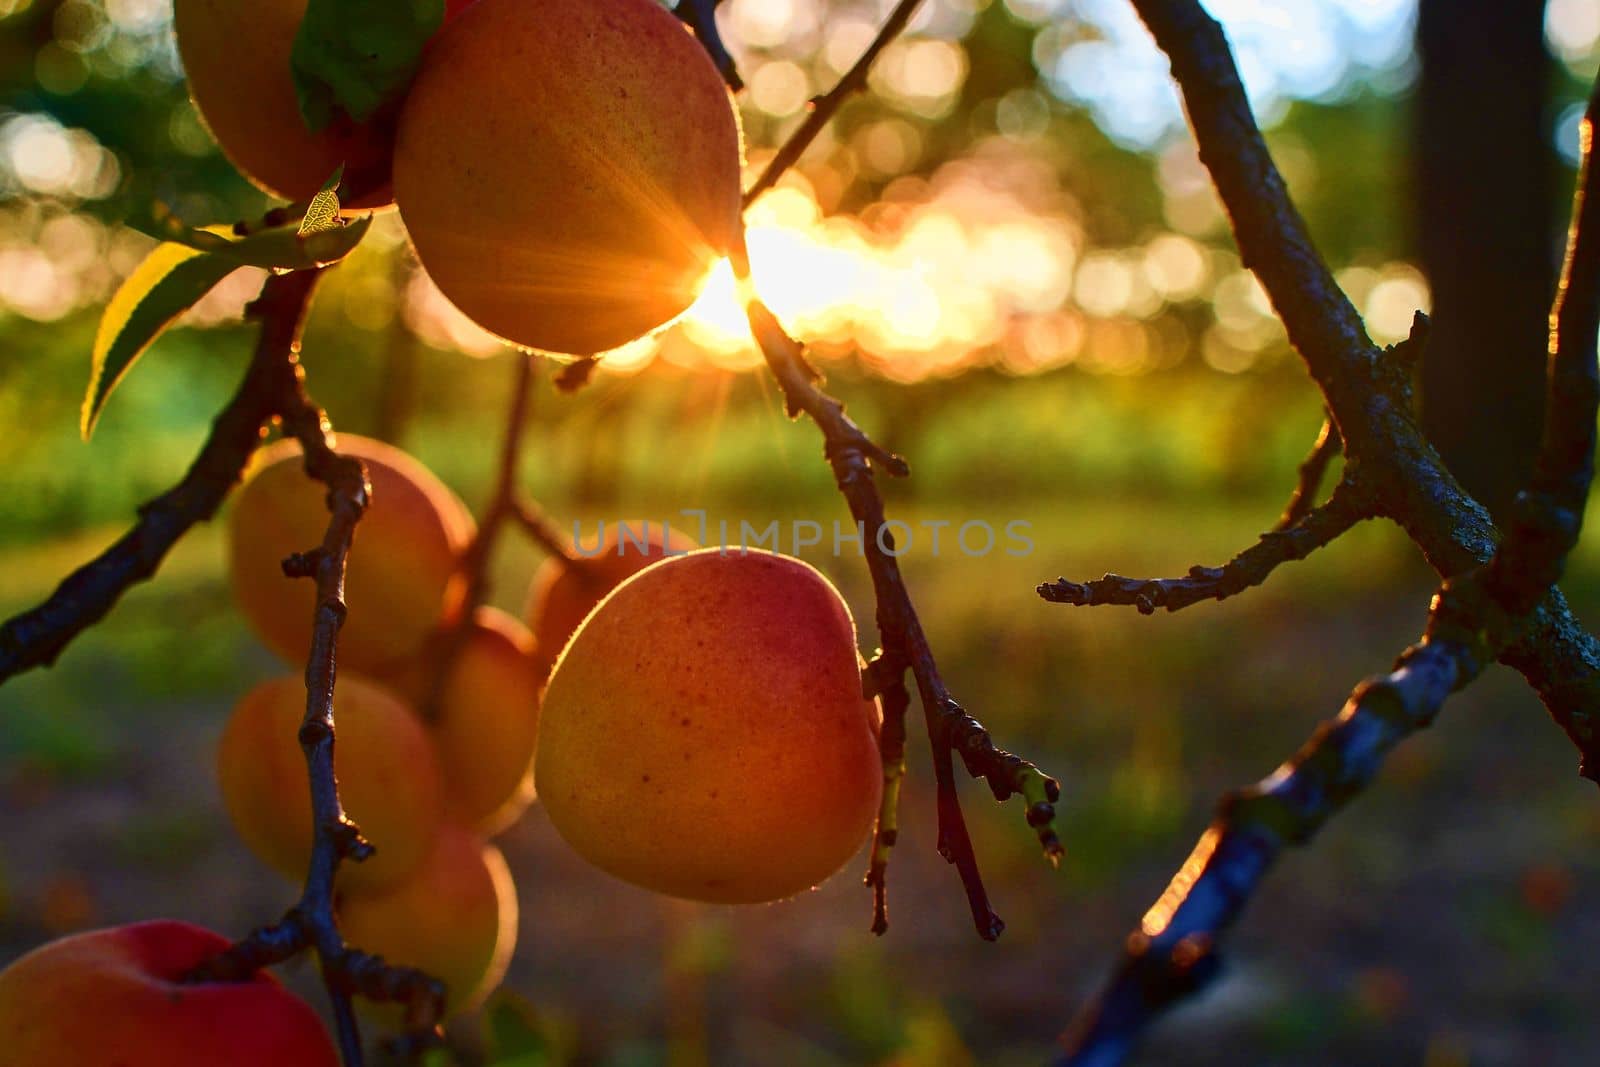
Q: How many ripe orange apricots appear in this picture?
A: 9